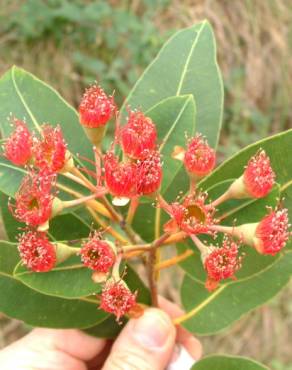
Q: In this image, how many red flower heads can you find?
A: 15